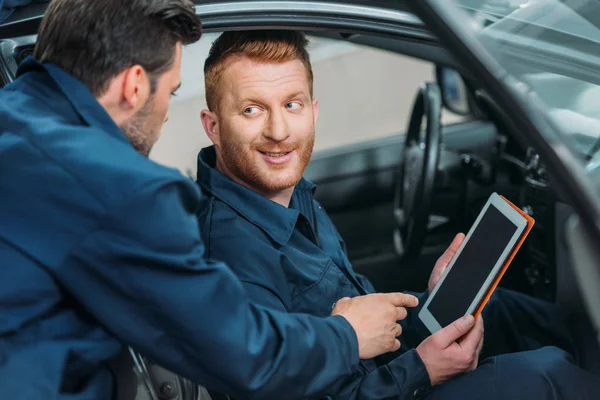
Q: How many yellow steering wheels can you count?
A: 0